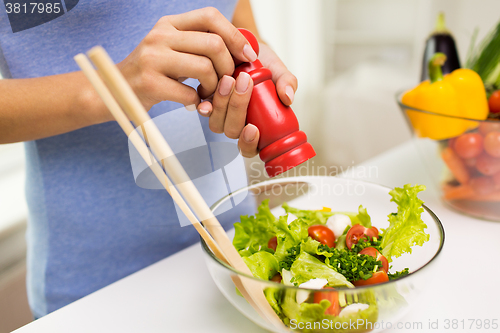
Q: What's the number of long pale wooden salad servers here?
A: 2